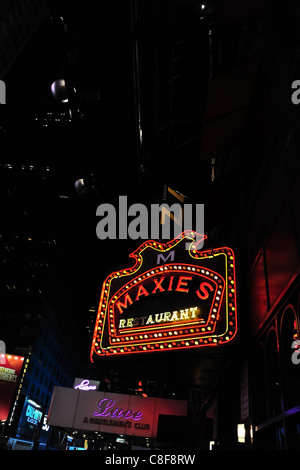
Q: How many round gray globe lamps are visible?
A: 2